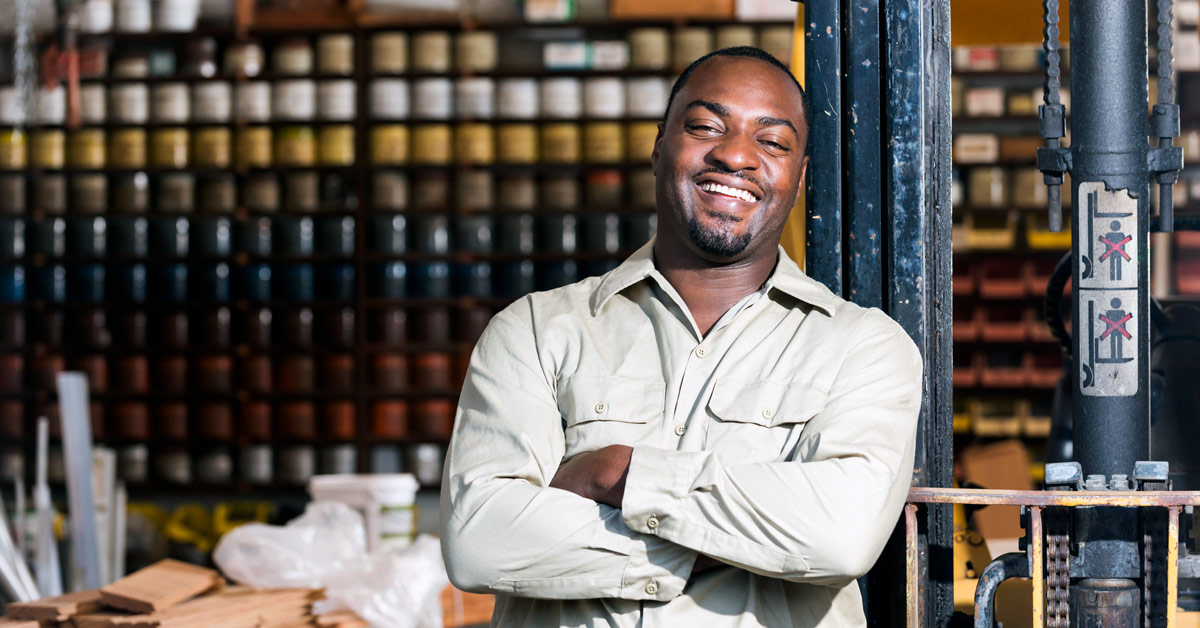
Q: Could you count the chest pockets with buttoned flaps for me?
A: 2